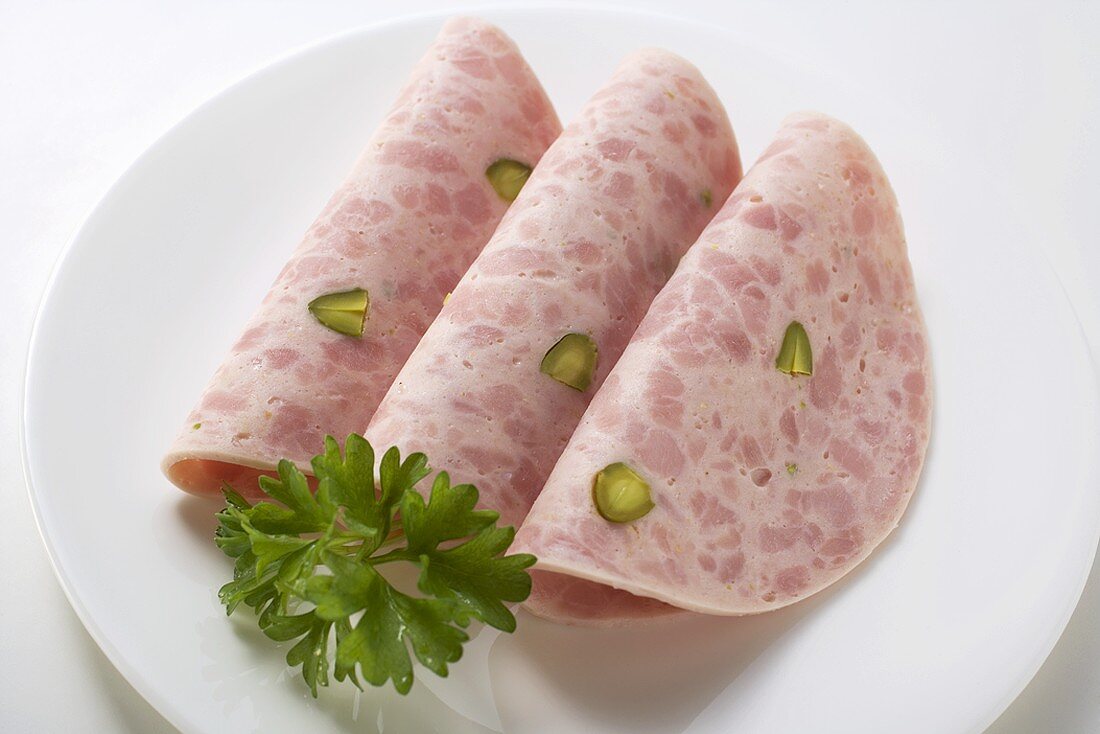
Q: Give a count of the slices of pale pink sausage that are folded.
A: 3